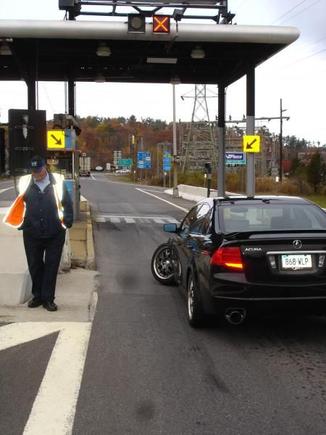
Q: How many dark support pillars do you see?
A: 4